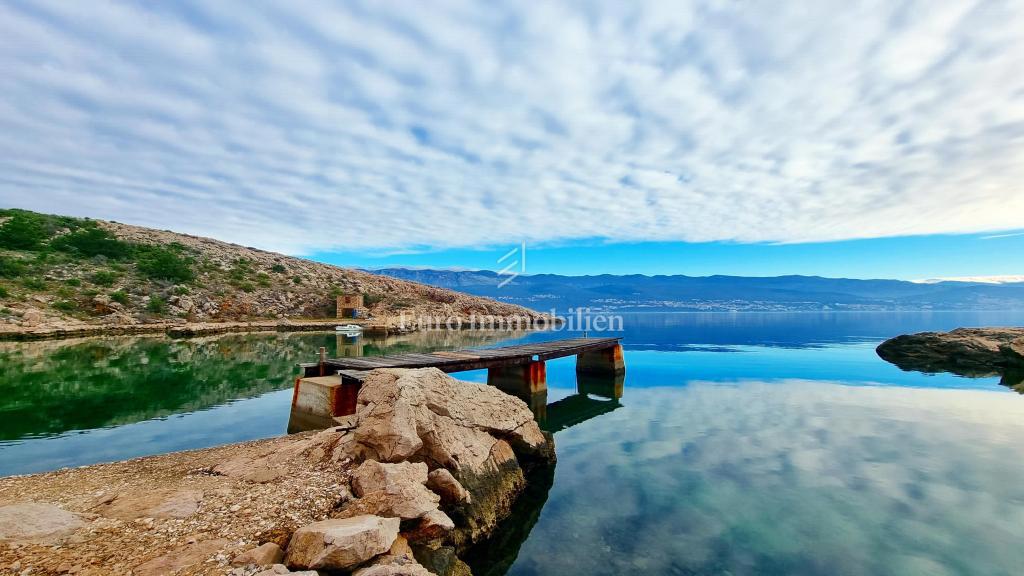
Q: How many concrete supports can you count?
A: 3